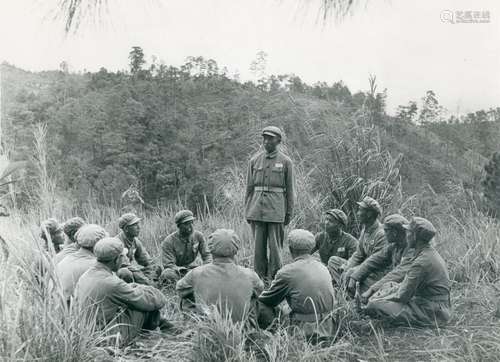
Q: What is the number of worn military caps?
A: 13